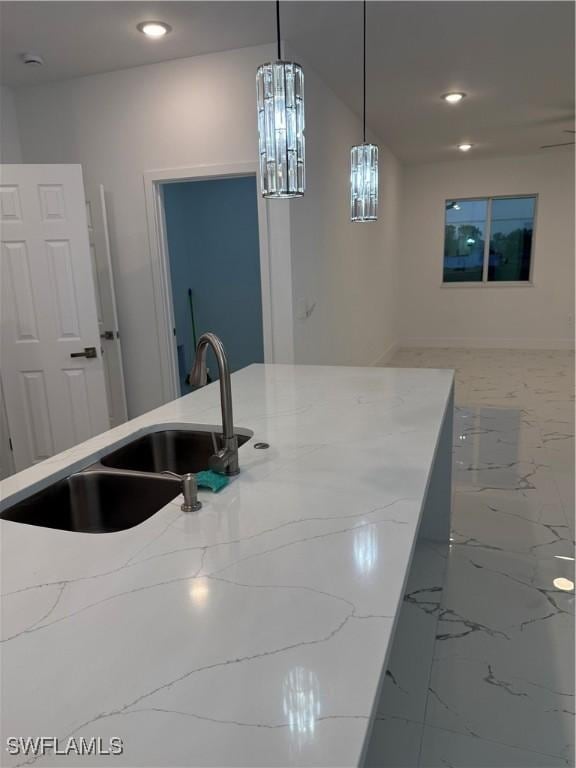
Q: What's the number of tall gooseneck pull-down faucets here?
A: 1